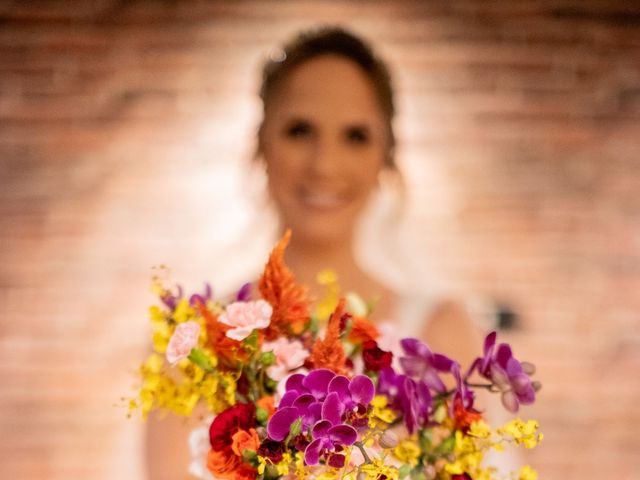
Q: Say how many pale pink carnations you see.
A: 3